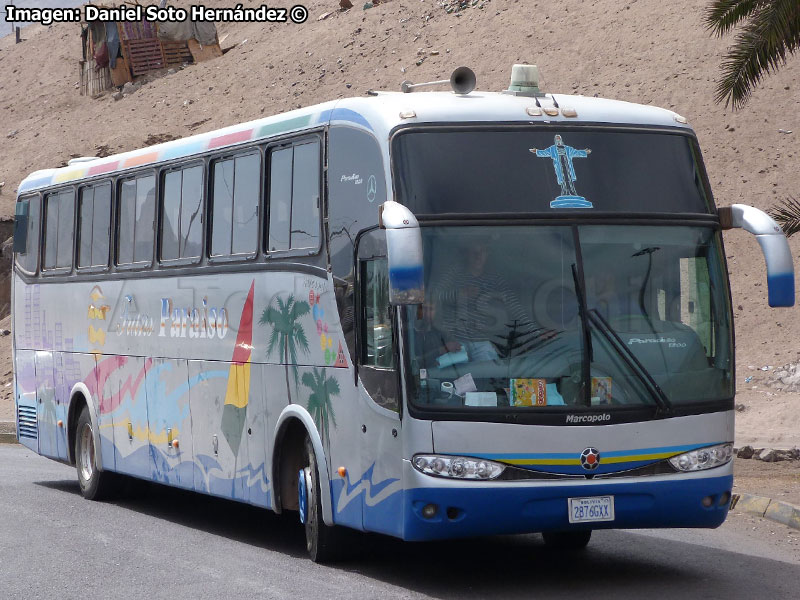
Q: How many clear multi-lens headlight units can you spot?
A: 2